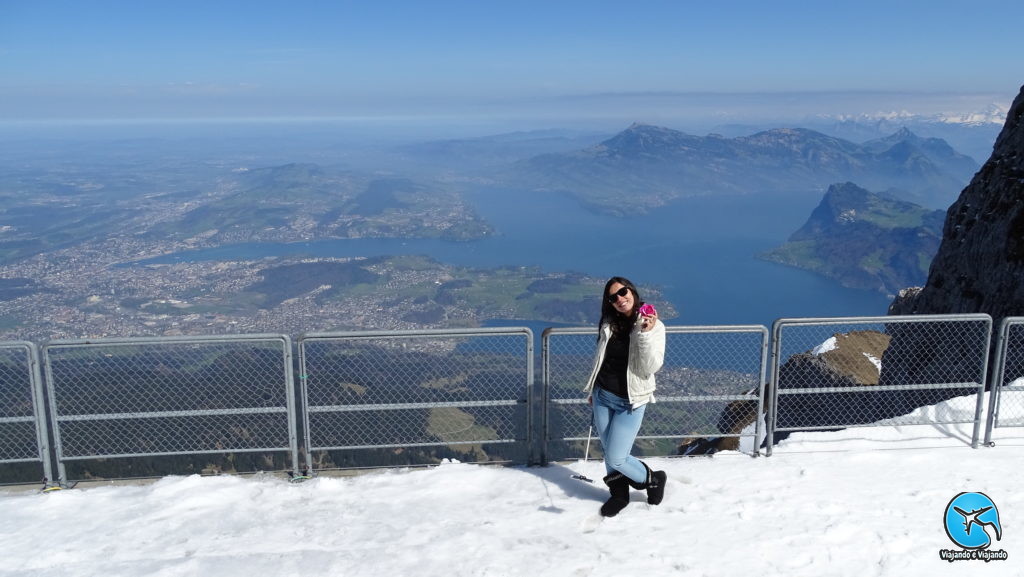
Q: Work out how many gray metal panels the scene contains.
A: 6